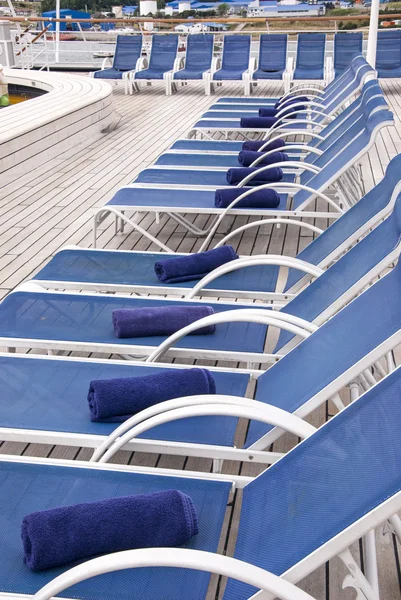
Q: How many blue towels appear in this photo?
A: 12